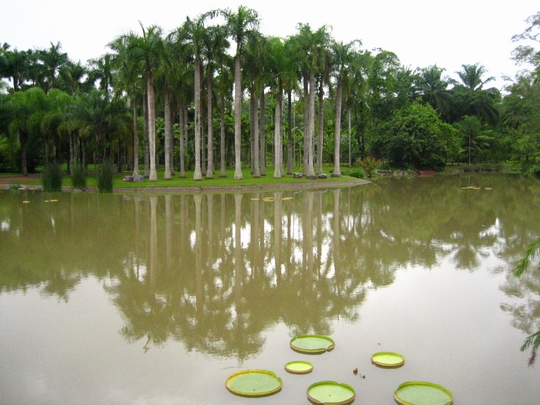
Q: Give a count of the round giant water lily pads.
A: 6